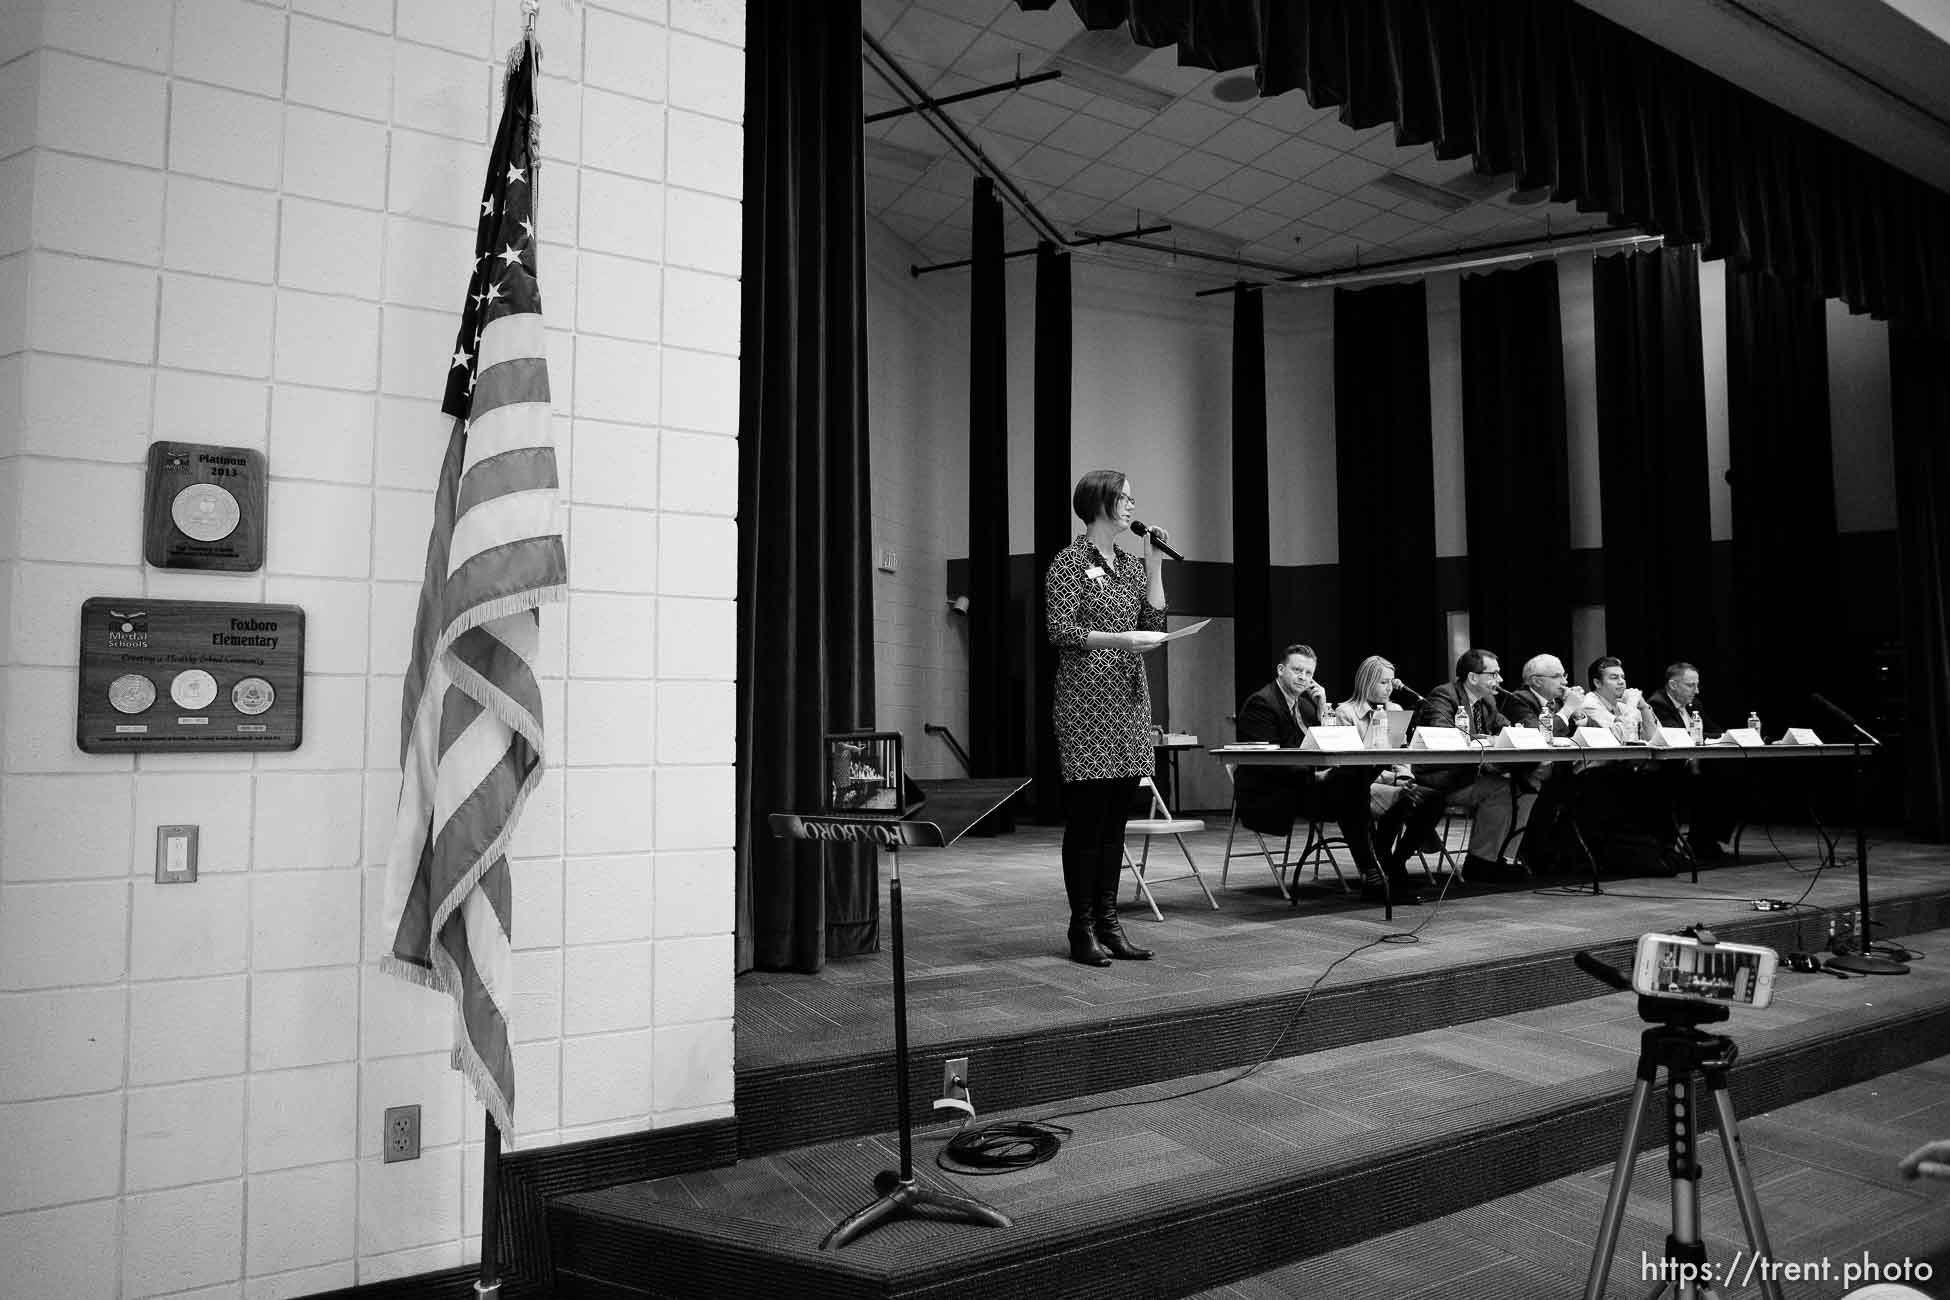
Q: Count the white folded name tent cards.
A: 7